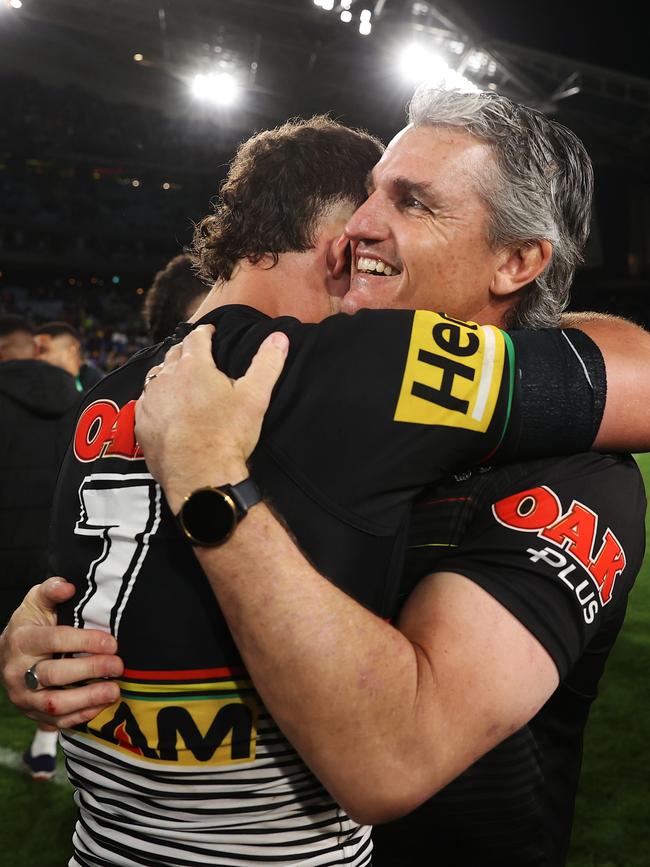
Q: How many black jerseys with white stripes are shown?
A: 1